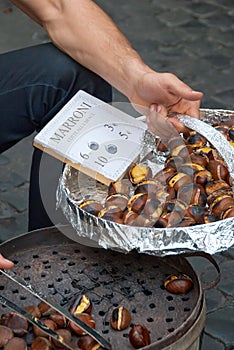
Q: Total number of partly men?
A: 1